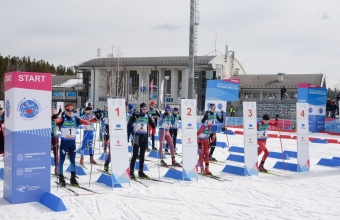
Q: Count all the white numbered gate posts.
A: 4